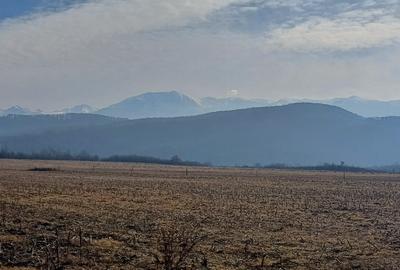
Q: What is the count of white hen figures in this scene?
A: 0